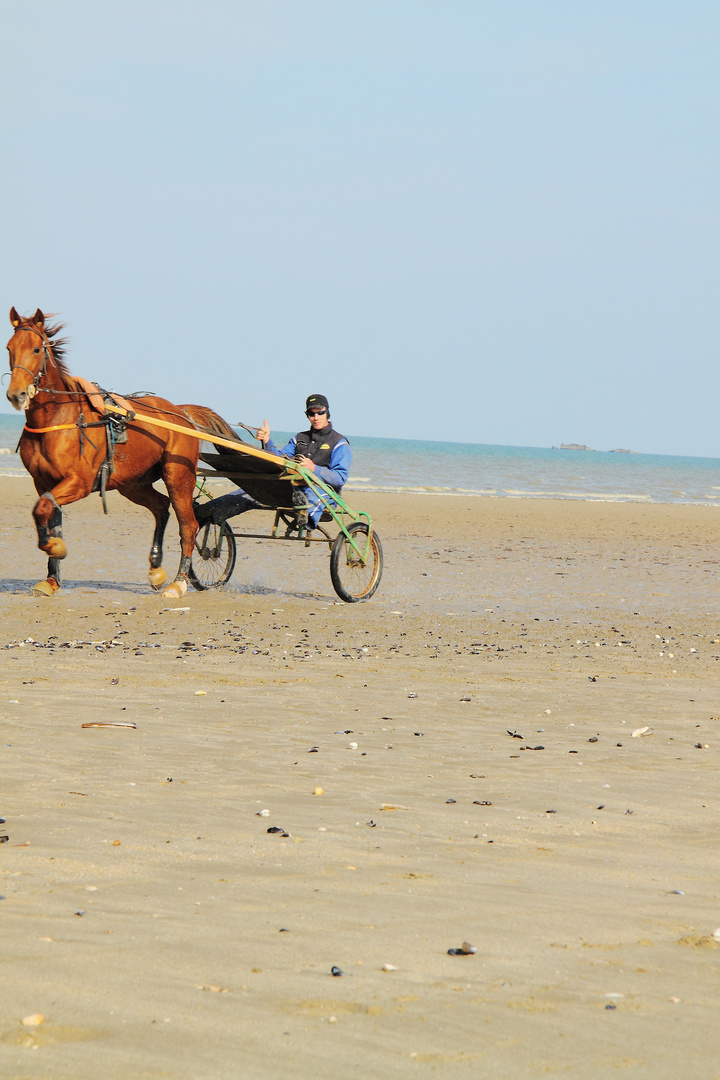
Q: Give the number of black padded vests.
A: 1